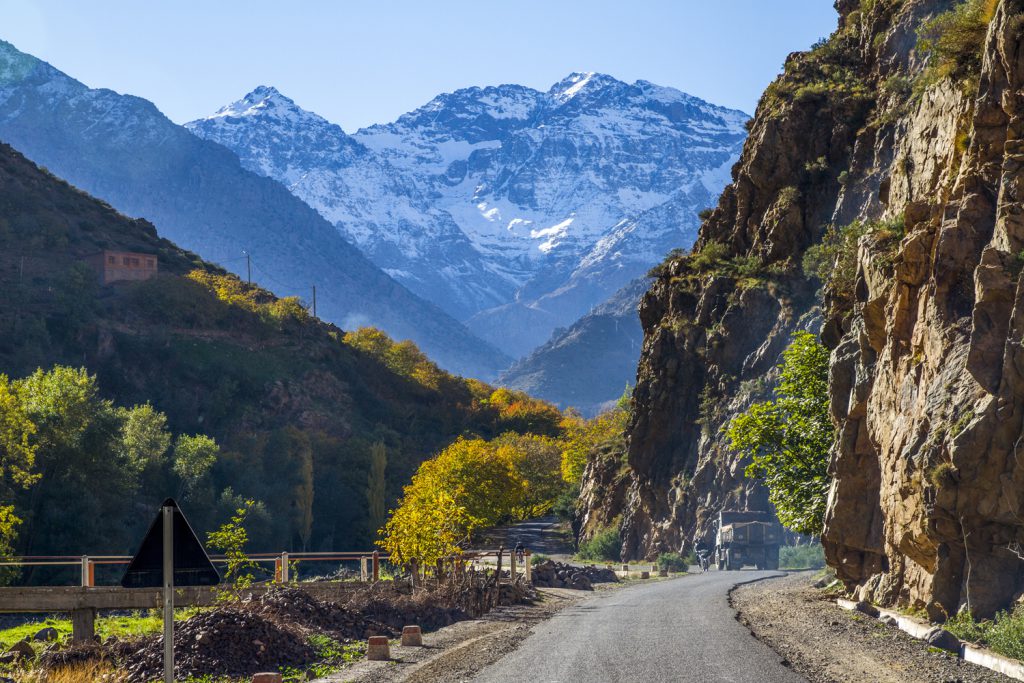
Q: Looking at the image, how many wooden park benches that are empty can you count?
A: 0